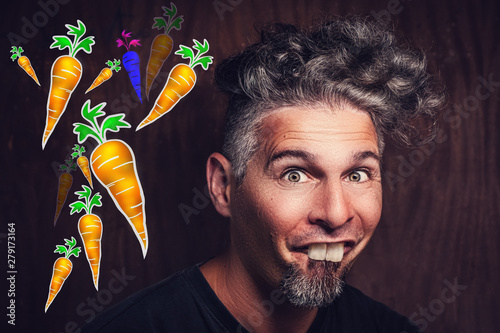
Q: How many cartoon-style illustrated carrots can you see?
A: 11